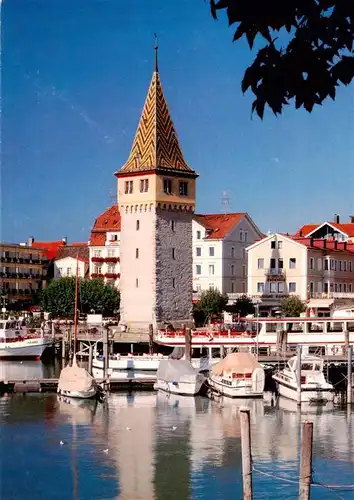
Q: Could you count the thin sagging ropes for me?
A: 2